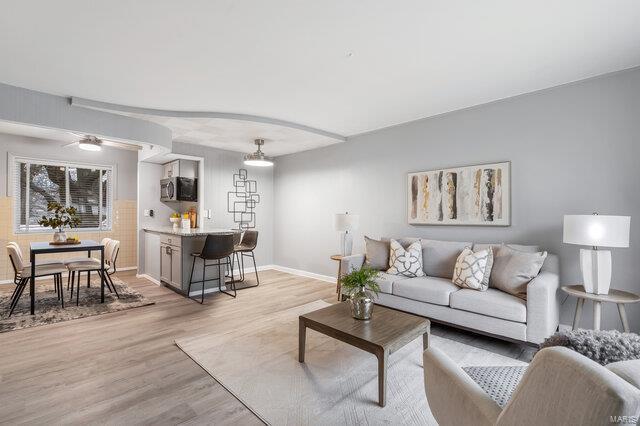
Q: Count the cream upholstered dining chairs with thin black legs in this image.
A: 4